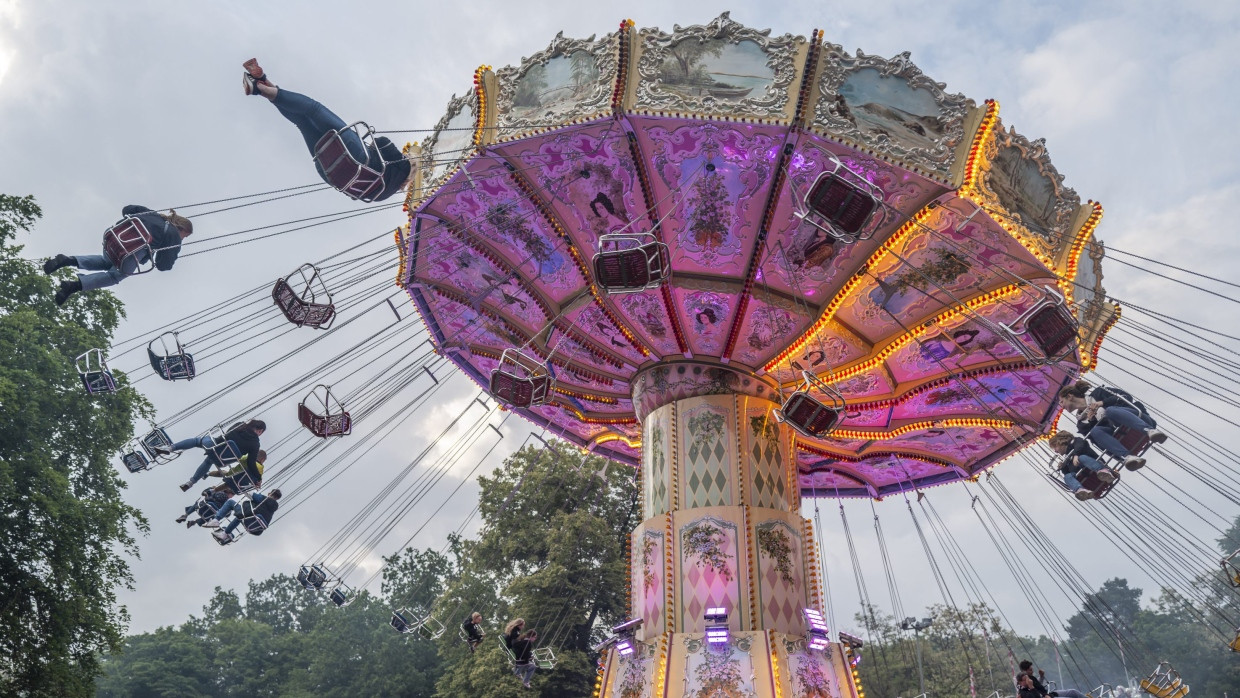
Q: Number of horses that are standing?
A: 0